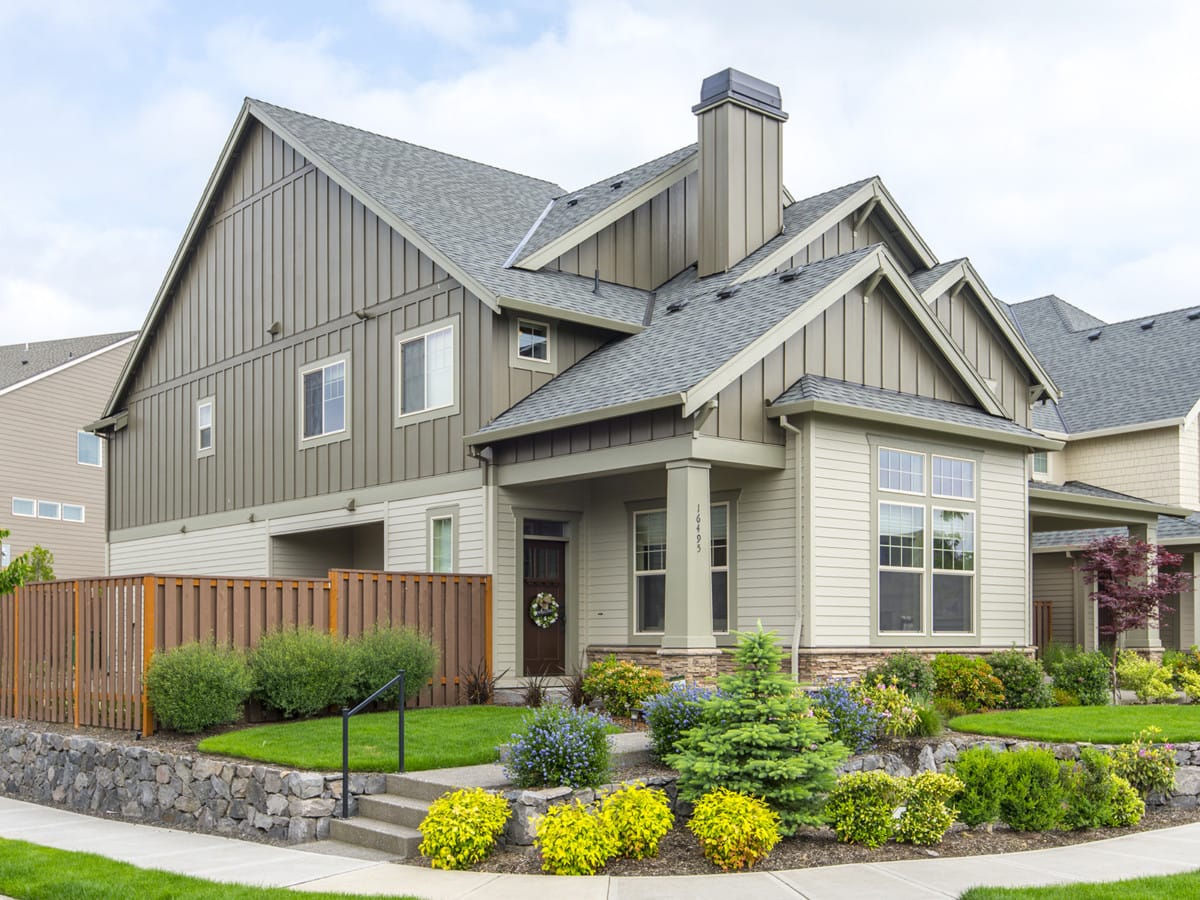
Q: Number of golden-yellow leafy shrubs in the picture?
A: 4